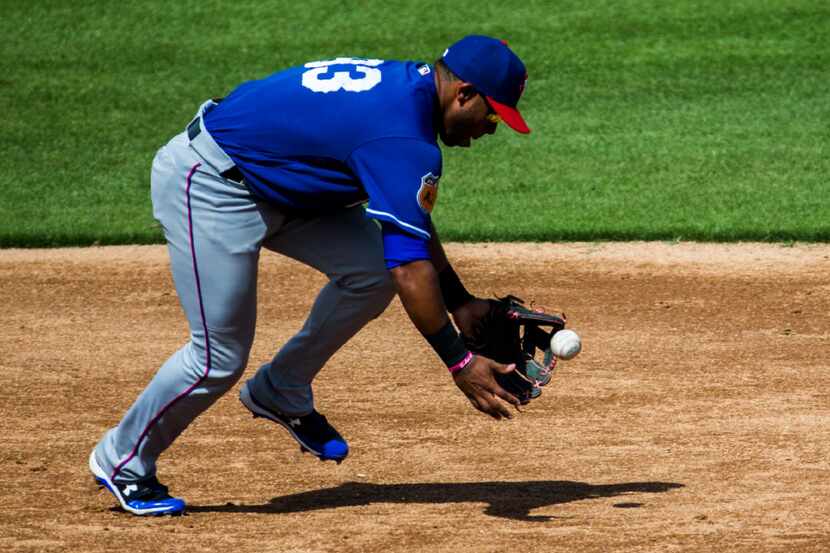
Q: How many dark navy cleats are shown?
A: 2